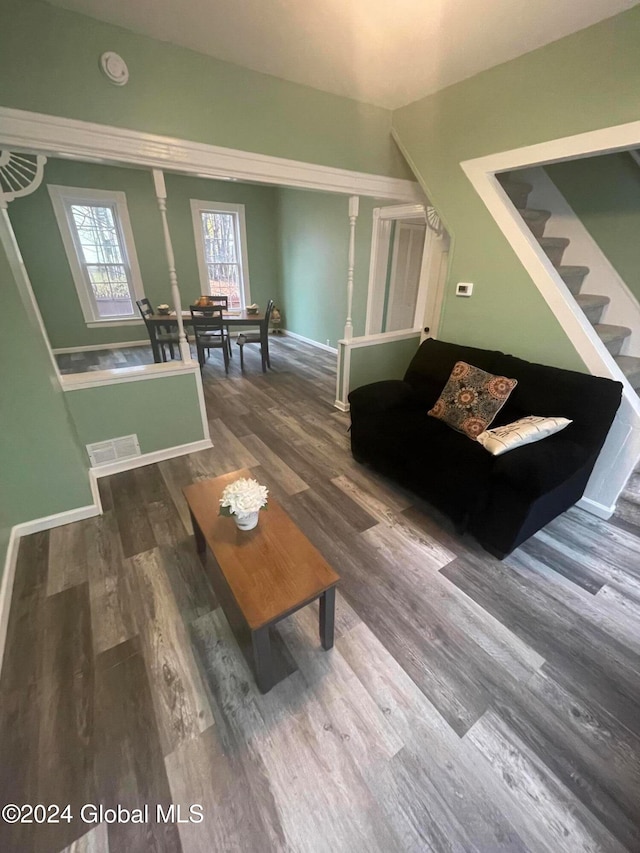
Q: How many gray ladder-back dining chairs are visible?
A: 4